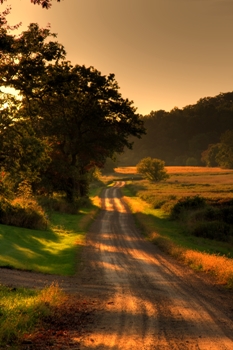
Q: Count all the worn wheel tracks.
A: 2